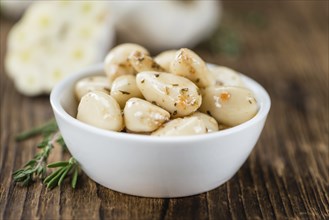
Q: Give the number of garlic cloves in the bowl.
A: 12